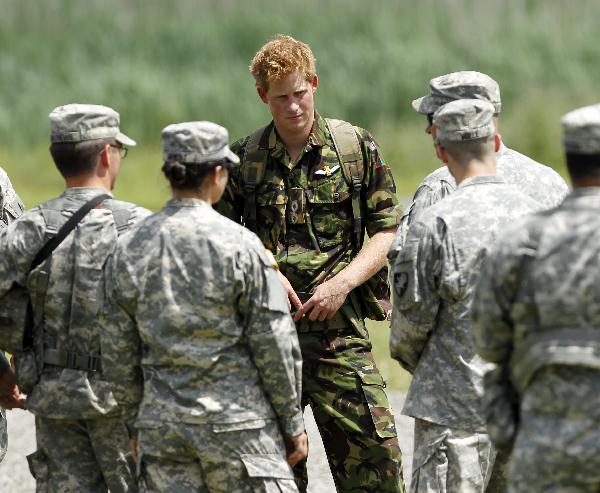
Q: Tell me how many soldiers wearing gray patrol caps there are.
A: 5